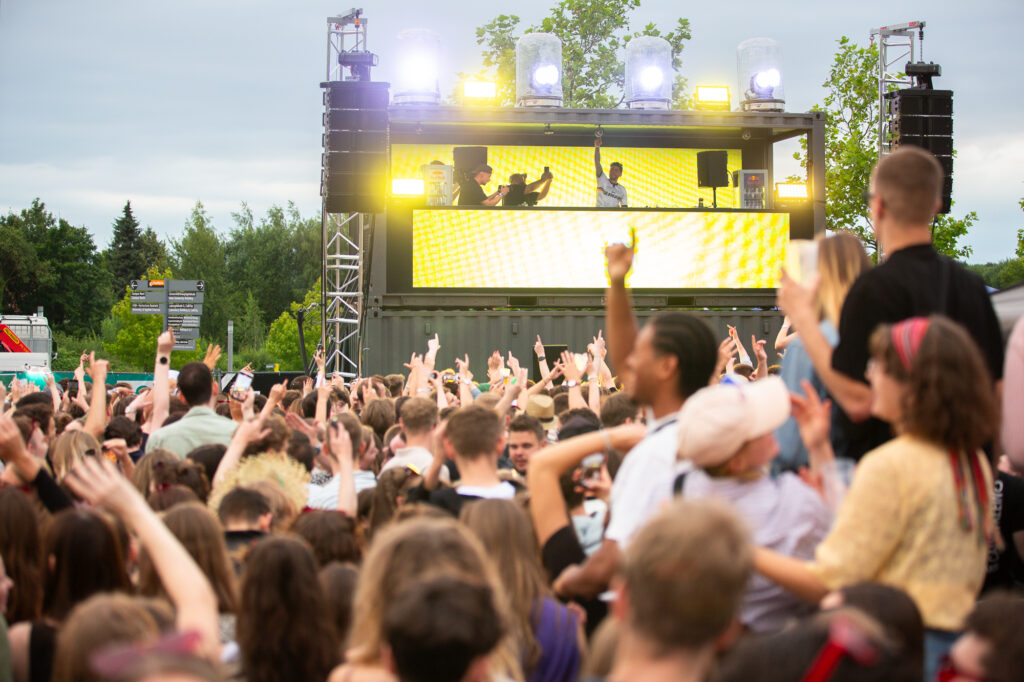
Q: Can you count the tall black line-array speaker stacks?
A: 2